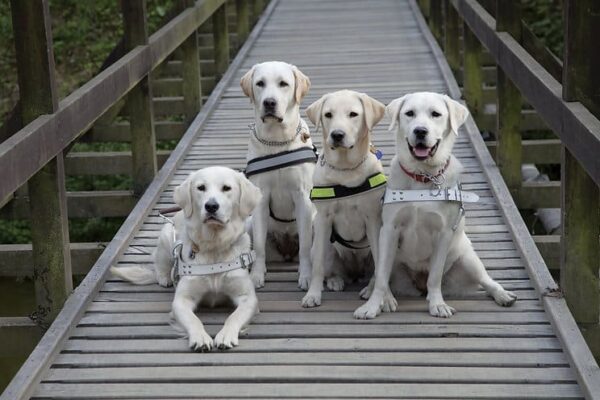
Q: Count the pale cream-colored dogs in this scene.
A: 4